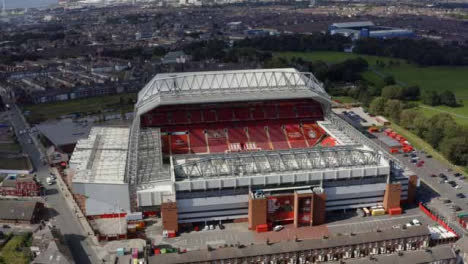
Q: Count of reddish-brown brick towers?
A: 5